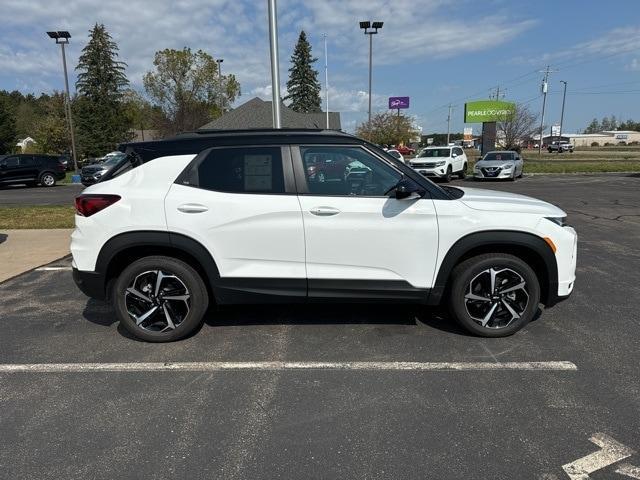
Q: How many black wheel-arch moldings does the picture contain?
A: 2